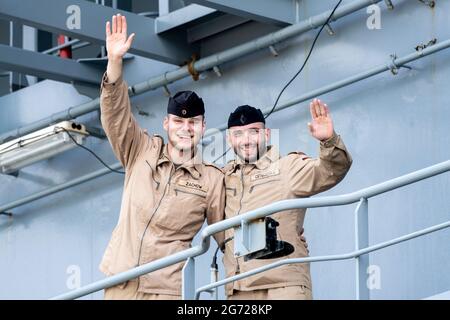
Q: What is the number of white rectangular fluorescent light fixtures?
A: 1